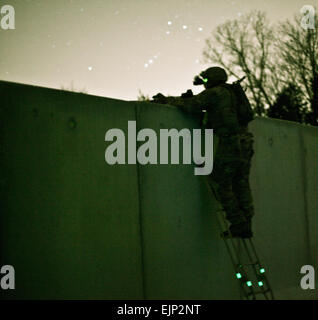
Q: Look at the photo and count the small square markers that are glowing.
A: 4